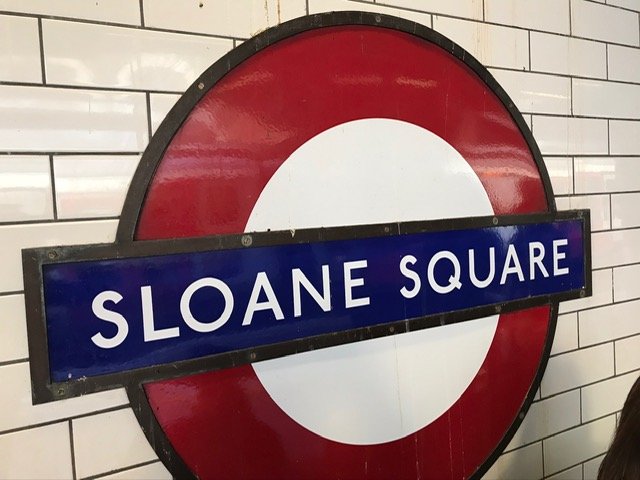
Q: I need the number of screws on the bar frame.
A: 10